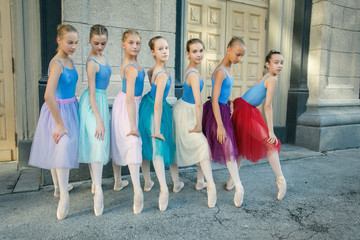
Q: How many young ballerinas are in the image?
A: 7